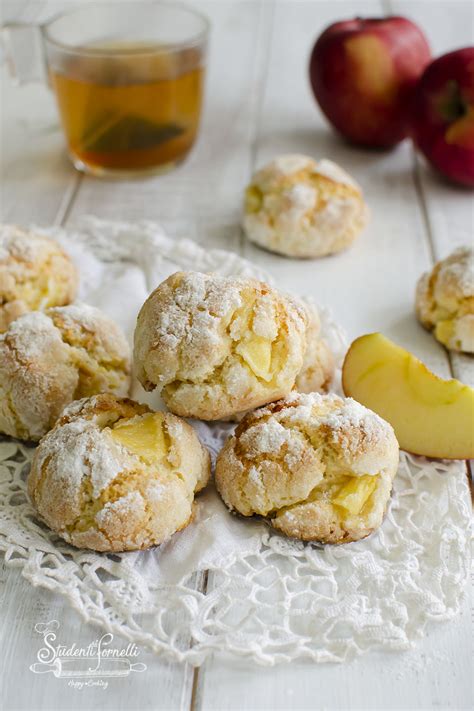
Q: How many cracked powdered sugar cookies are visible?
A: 8